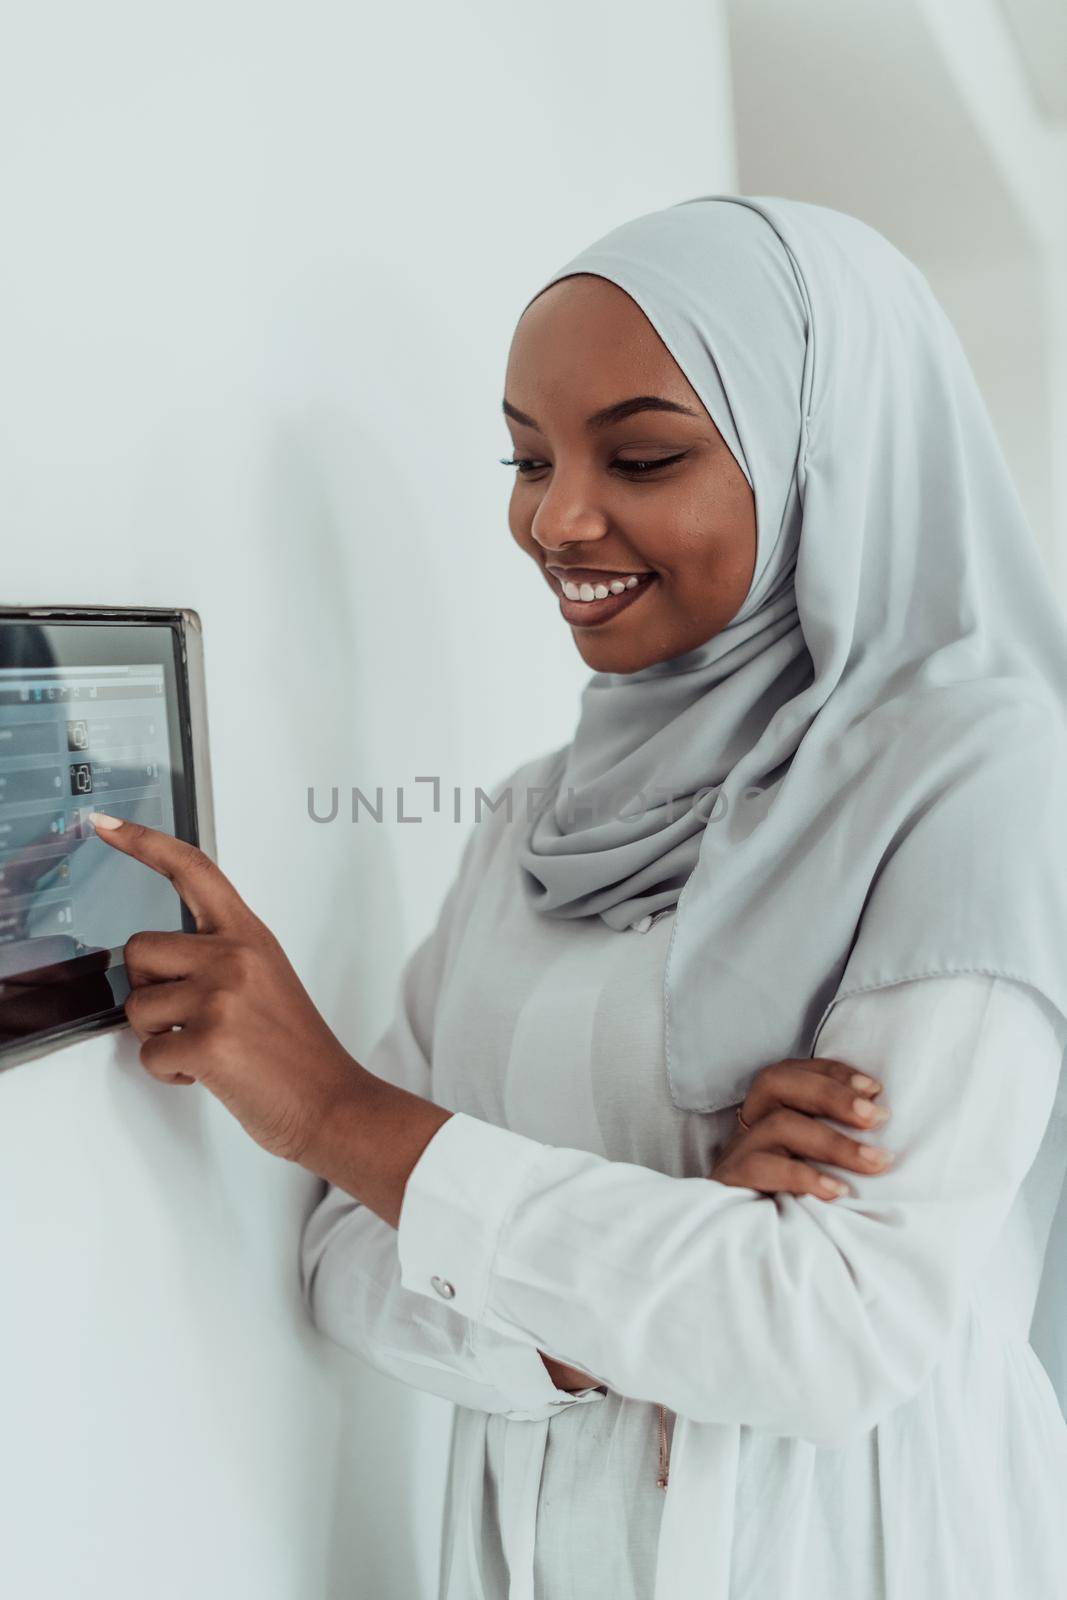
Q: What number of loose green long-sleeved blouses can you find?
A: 0